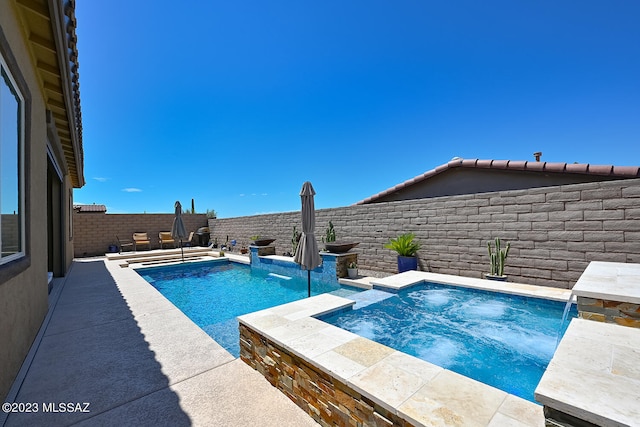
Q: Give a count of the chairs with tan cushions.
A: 2